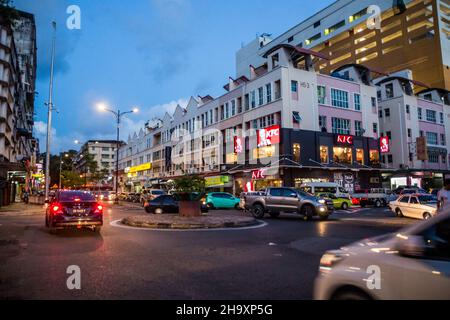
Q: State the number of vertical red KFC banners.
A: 2